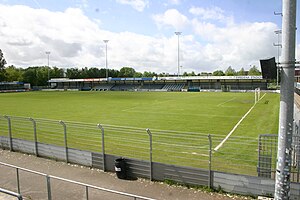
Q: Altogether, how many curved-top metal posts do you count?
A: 6